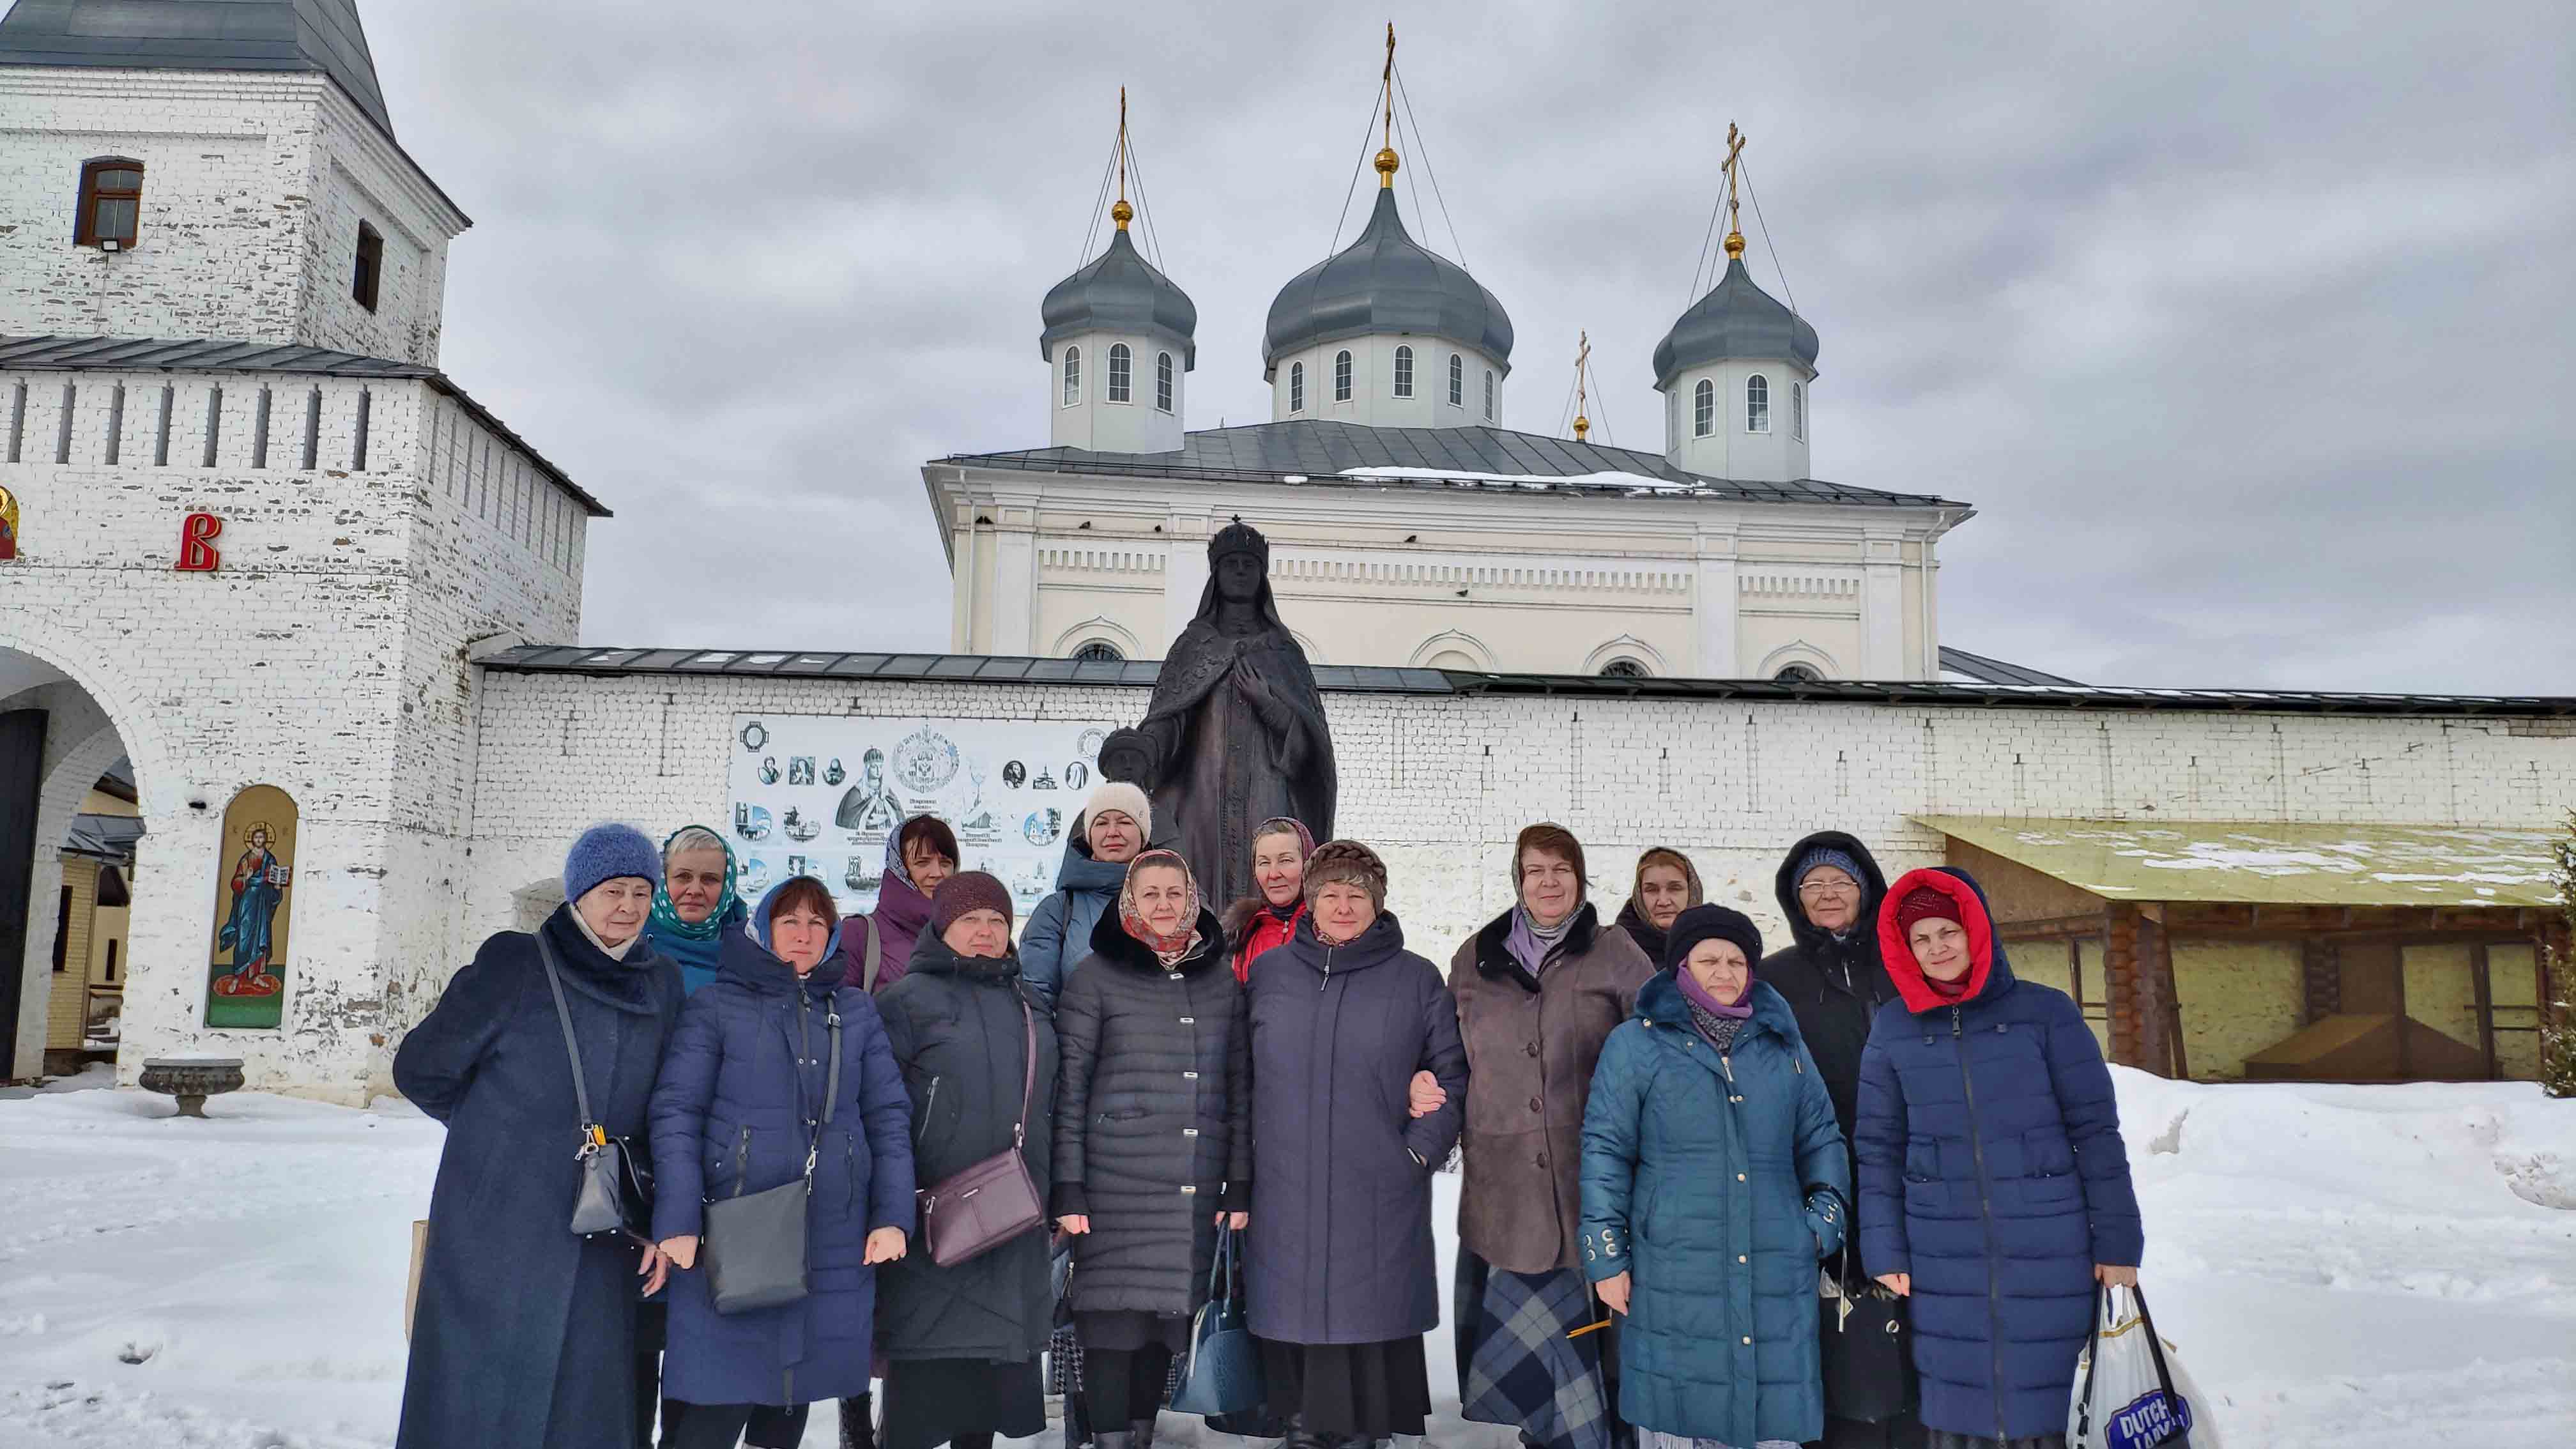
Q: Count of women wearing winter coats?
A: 14